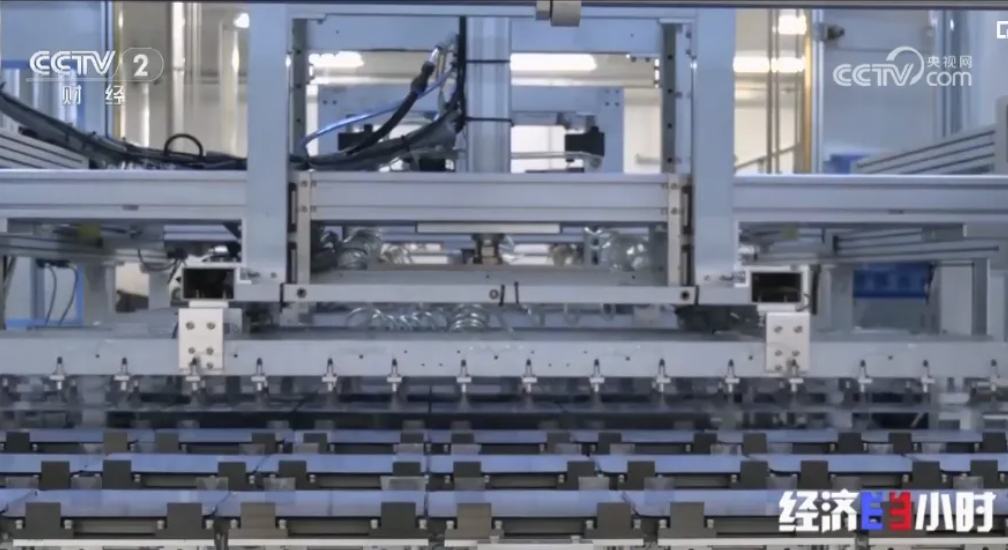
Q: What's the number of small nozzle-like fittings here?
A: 15